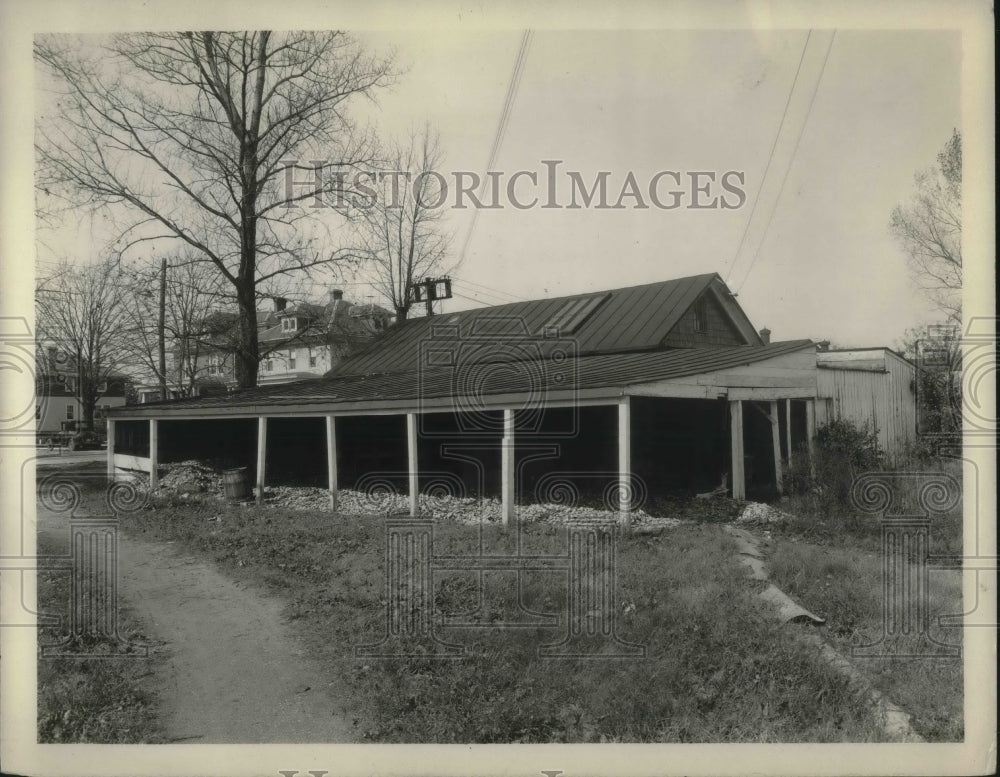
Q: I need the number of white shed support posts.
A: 11